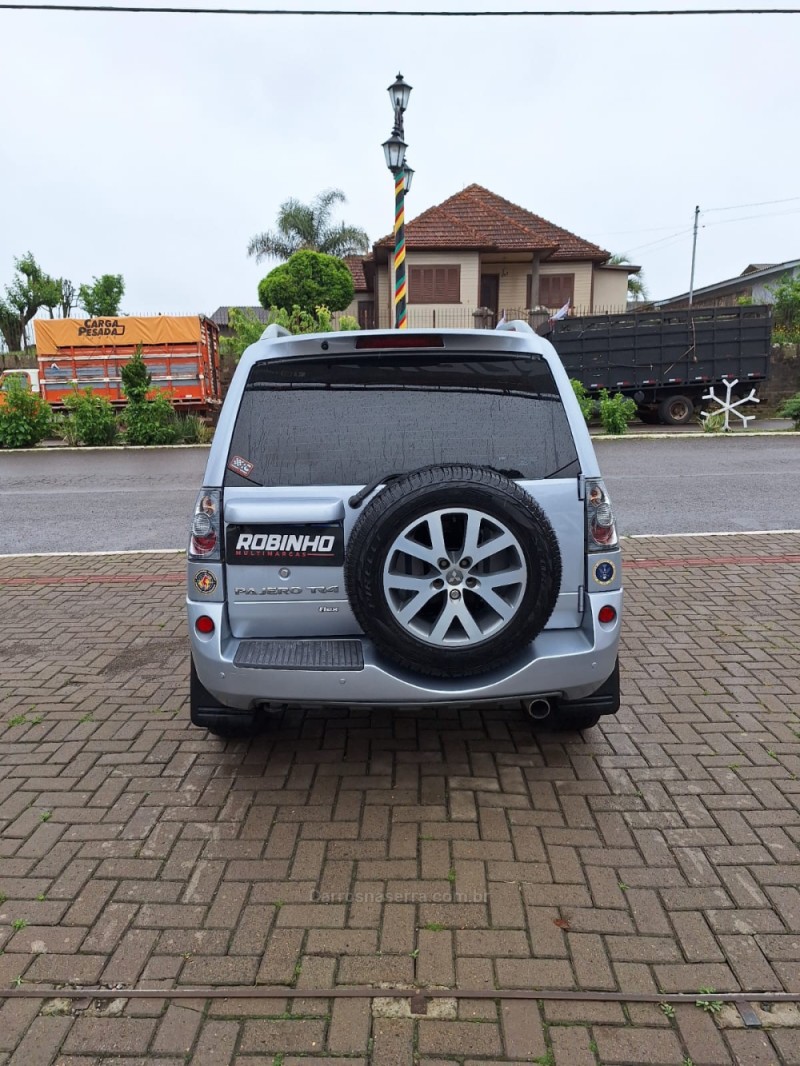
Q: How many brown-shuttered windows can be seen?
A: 2